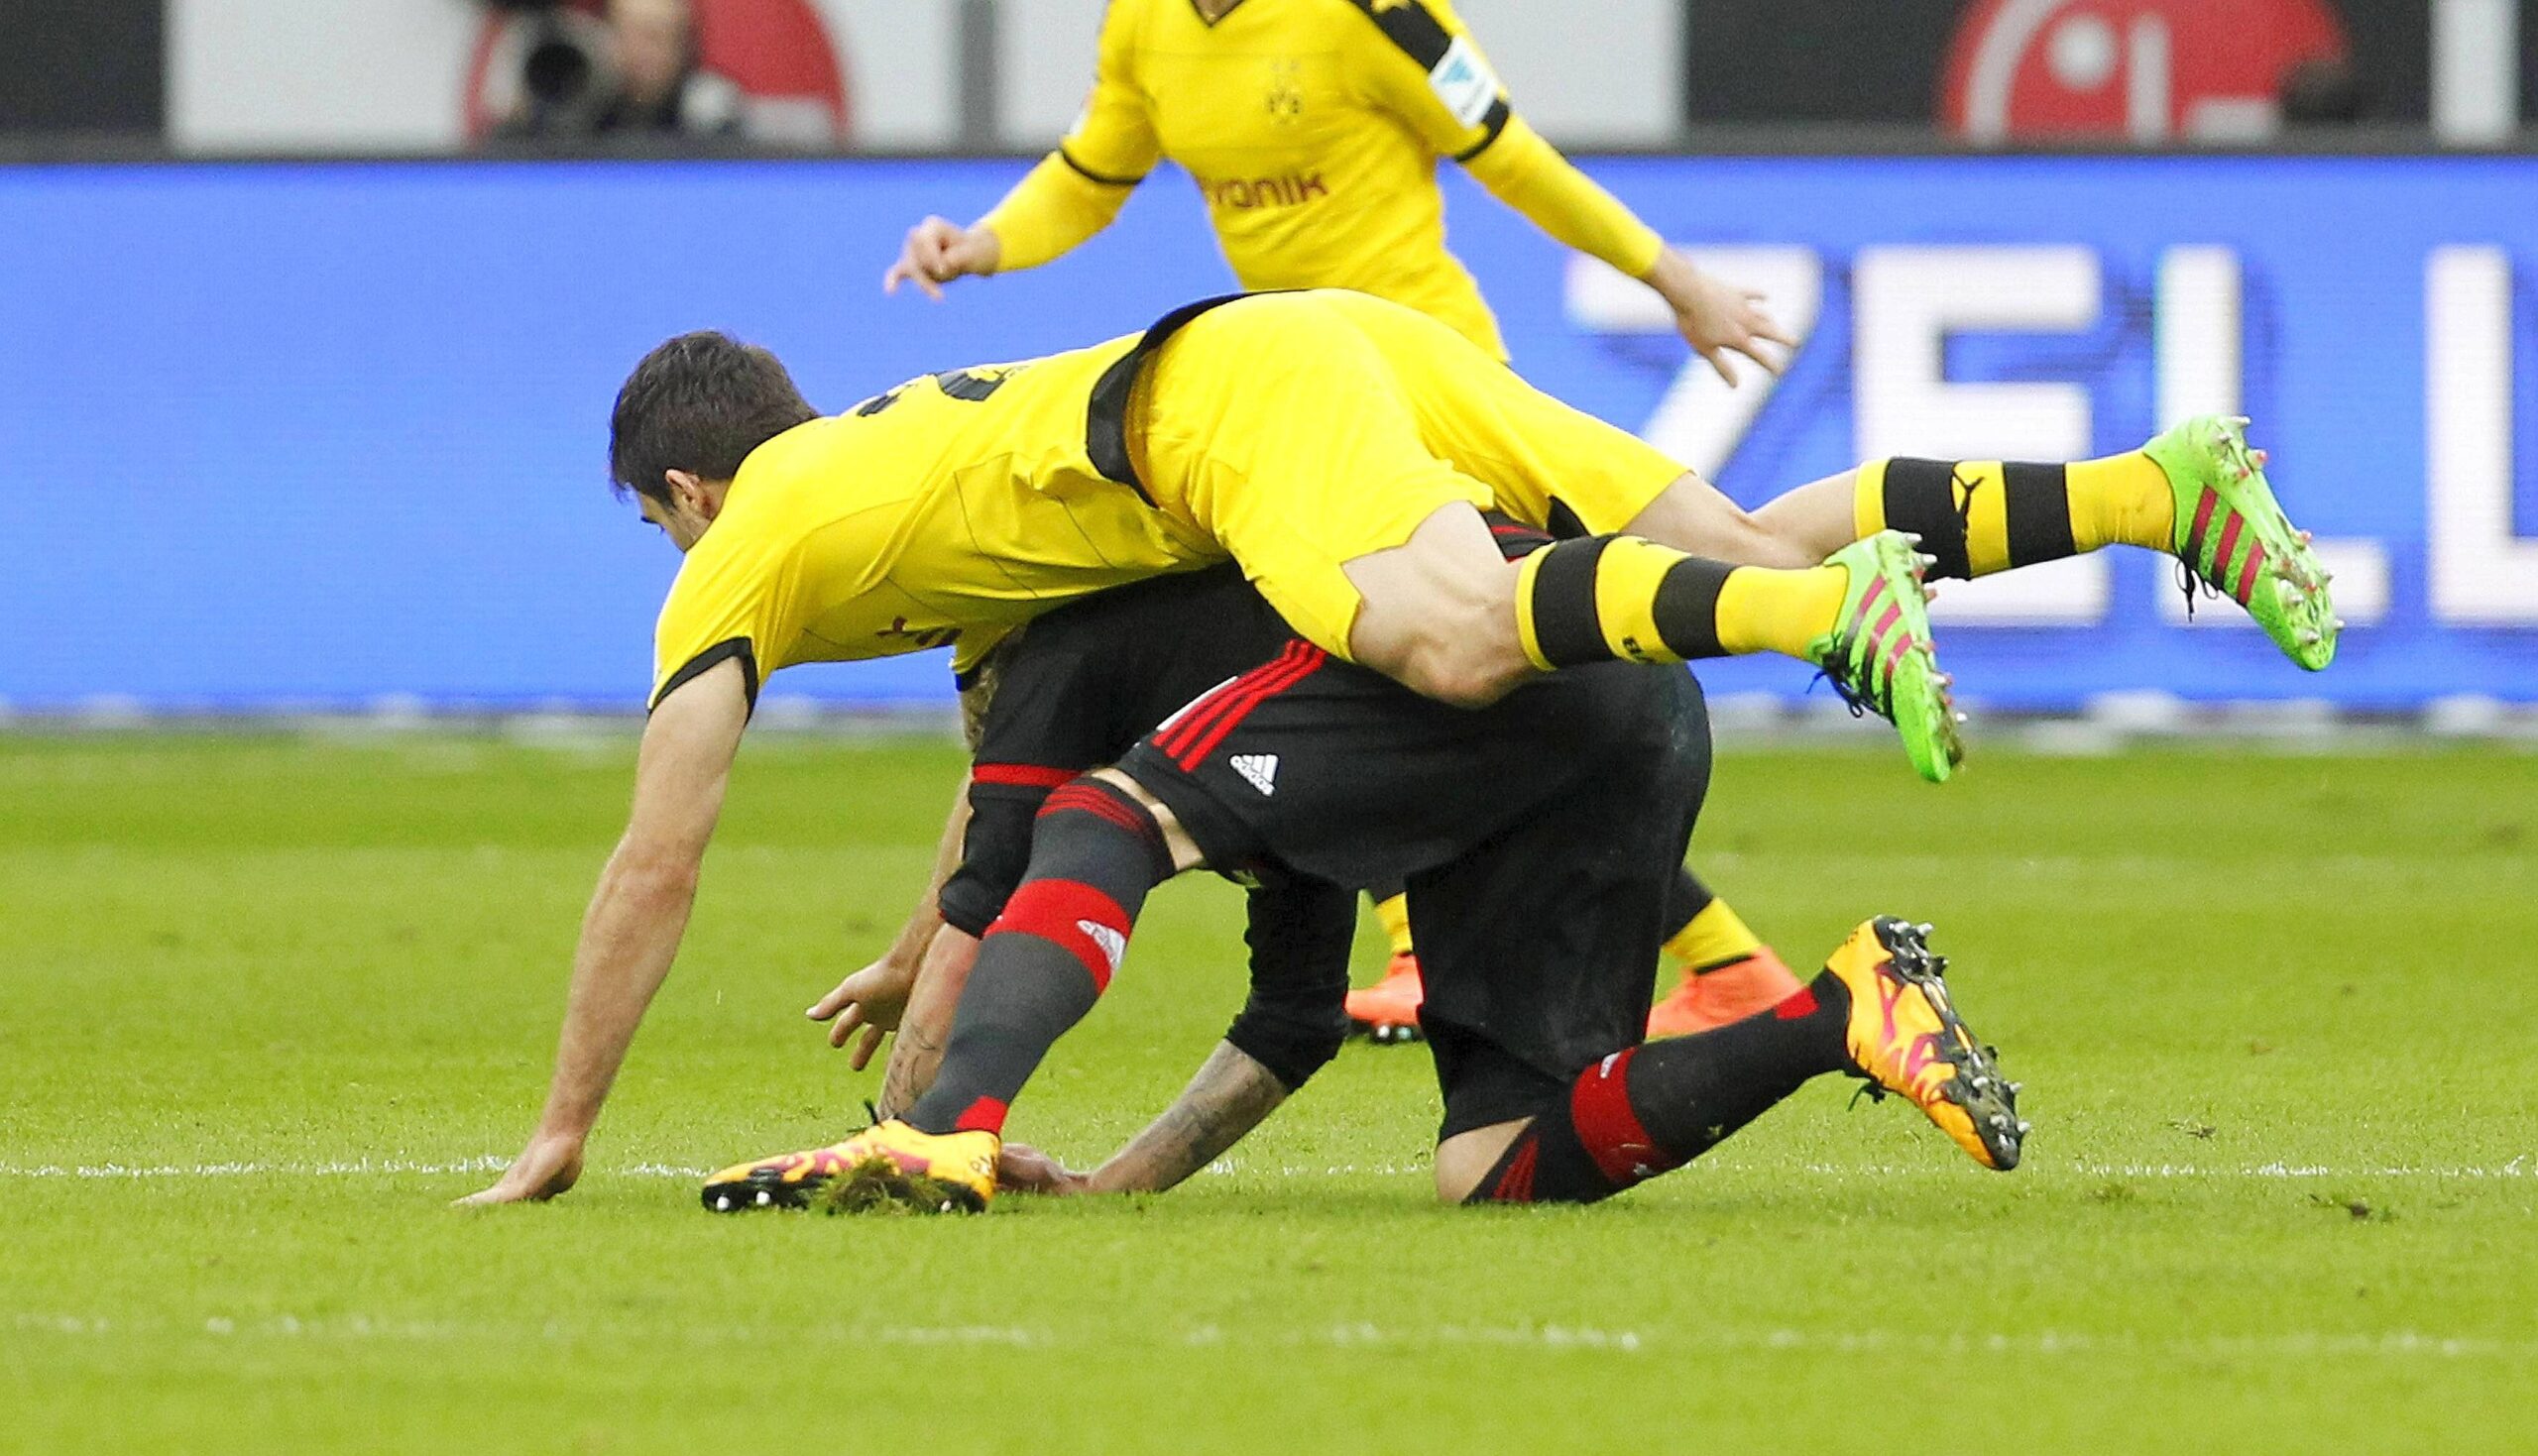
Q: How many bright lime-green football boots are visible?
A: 2